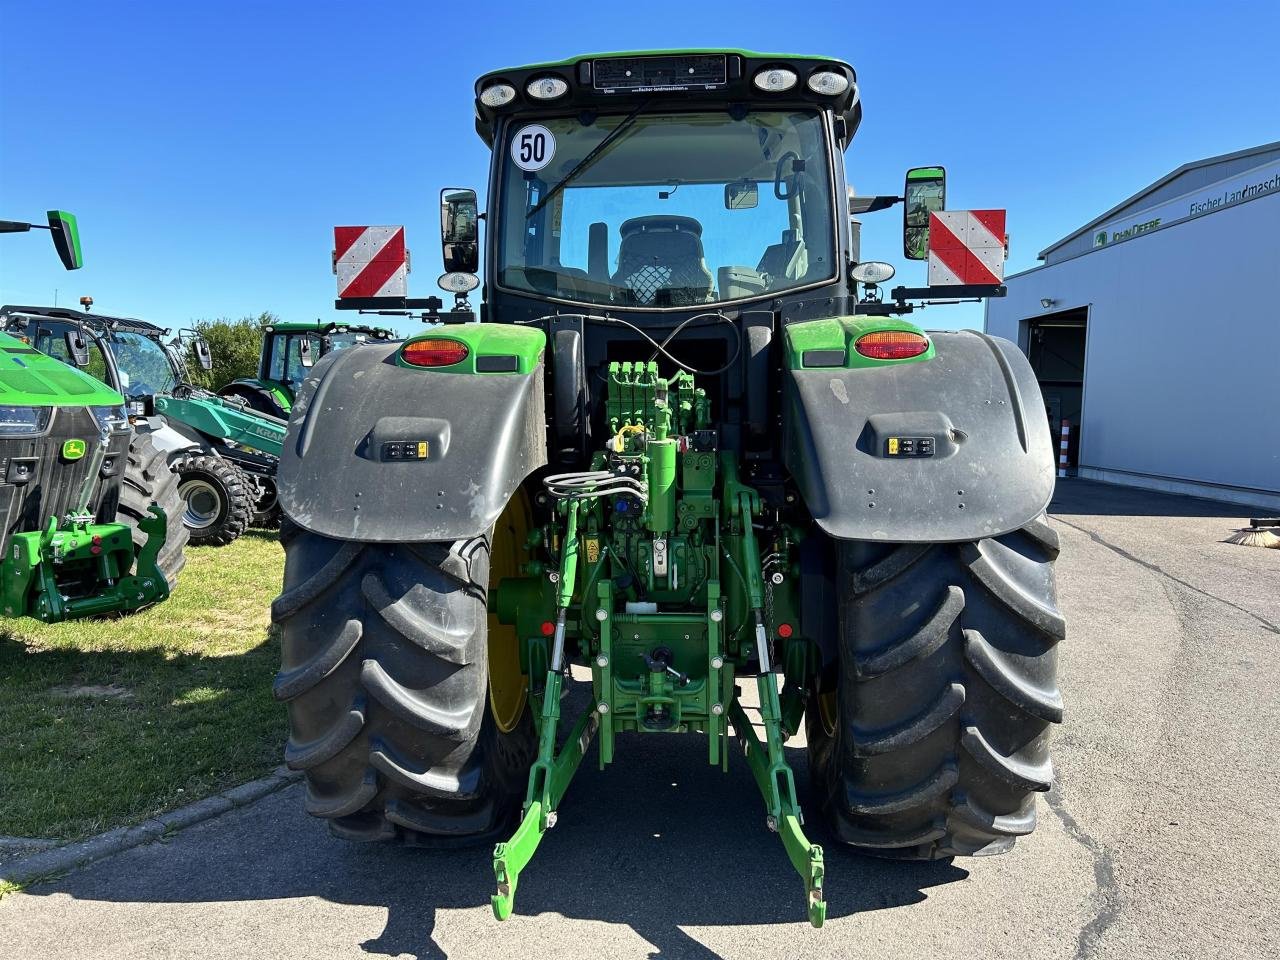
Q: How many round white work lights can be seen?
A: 6